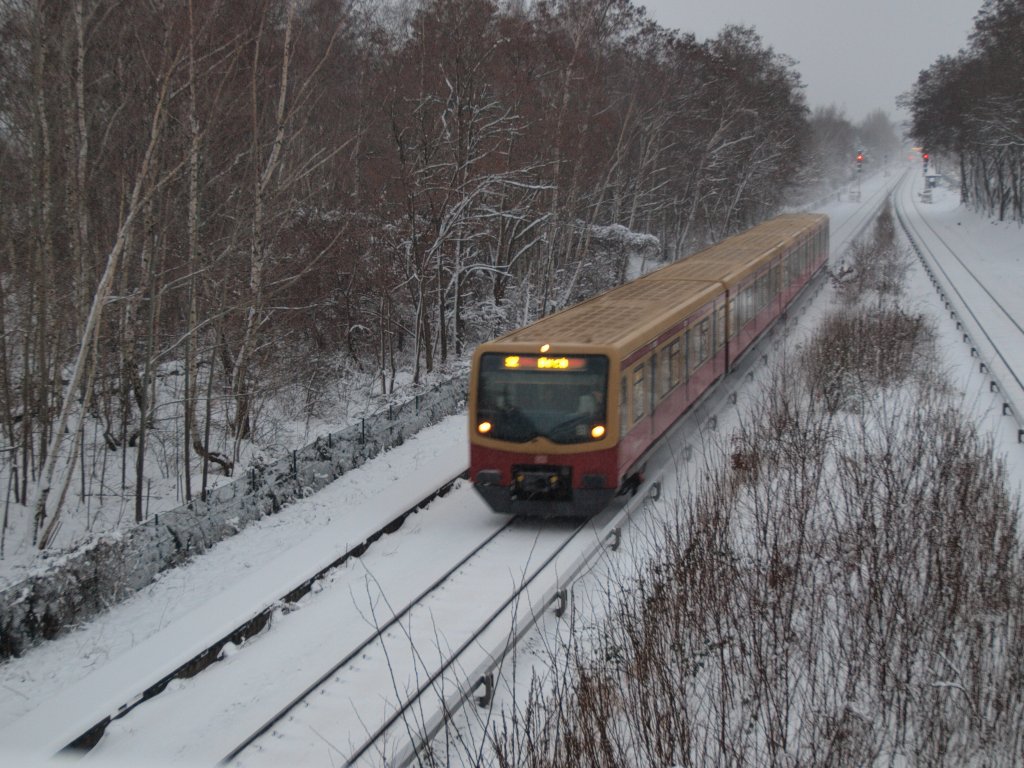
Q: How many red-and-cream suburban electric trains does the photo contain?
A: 1